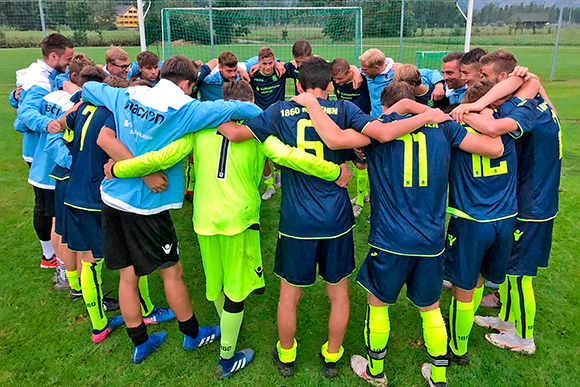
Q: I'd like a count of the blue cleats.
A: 5